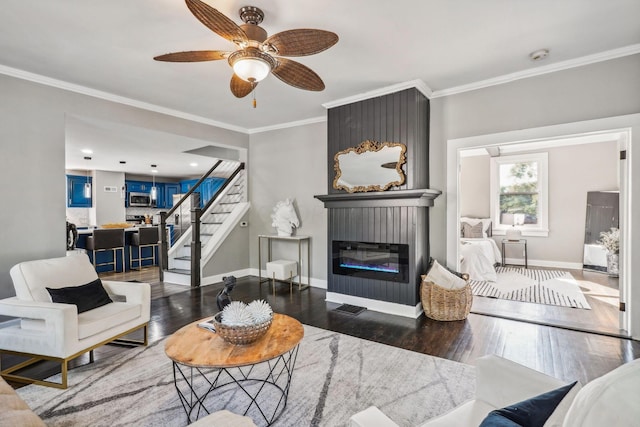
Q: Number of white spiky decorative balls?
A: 2